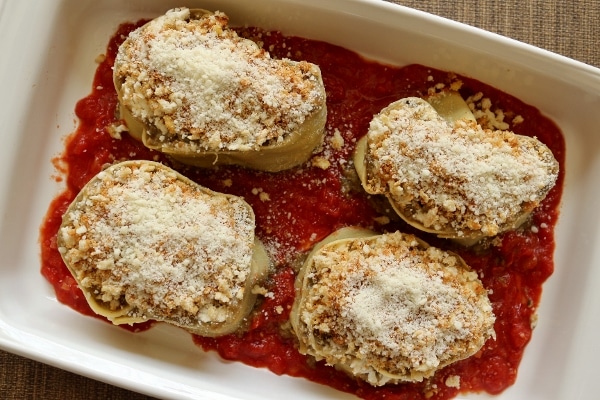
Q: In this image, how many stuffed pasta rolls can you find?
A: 4